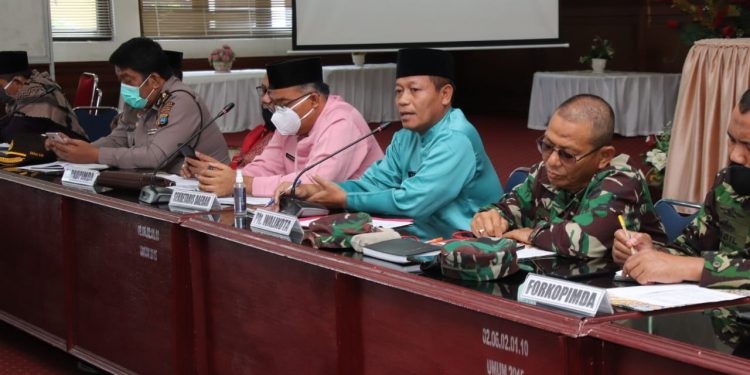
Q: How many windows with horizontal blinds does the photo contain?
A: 2